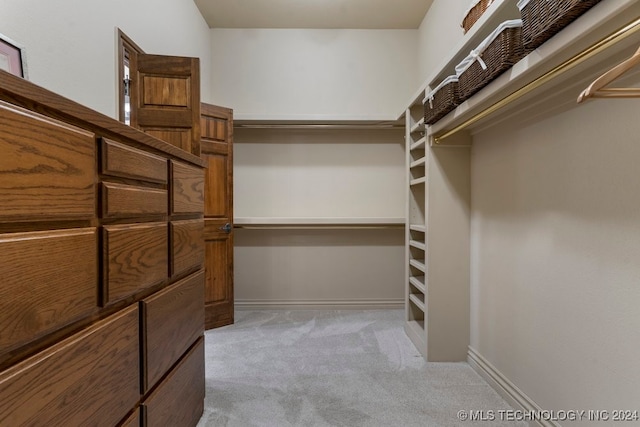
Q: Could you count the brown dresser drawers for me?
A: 11